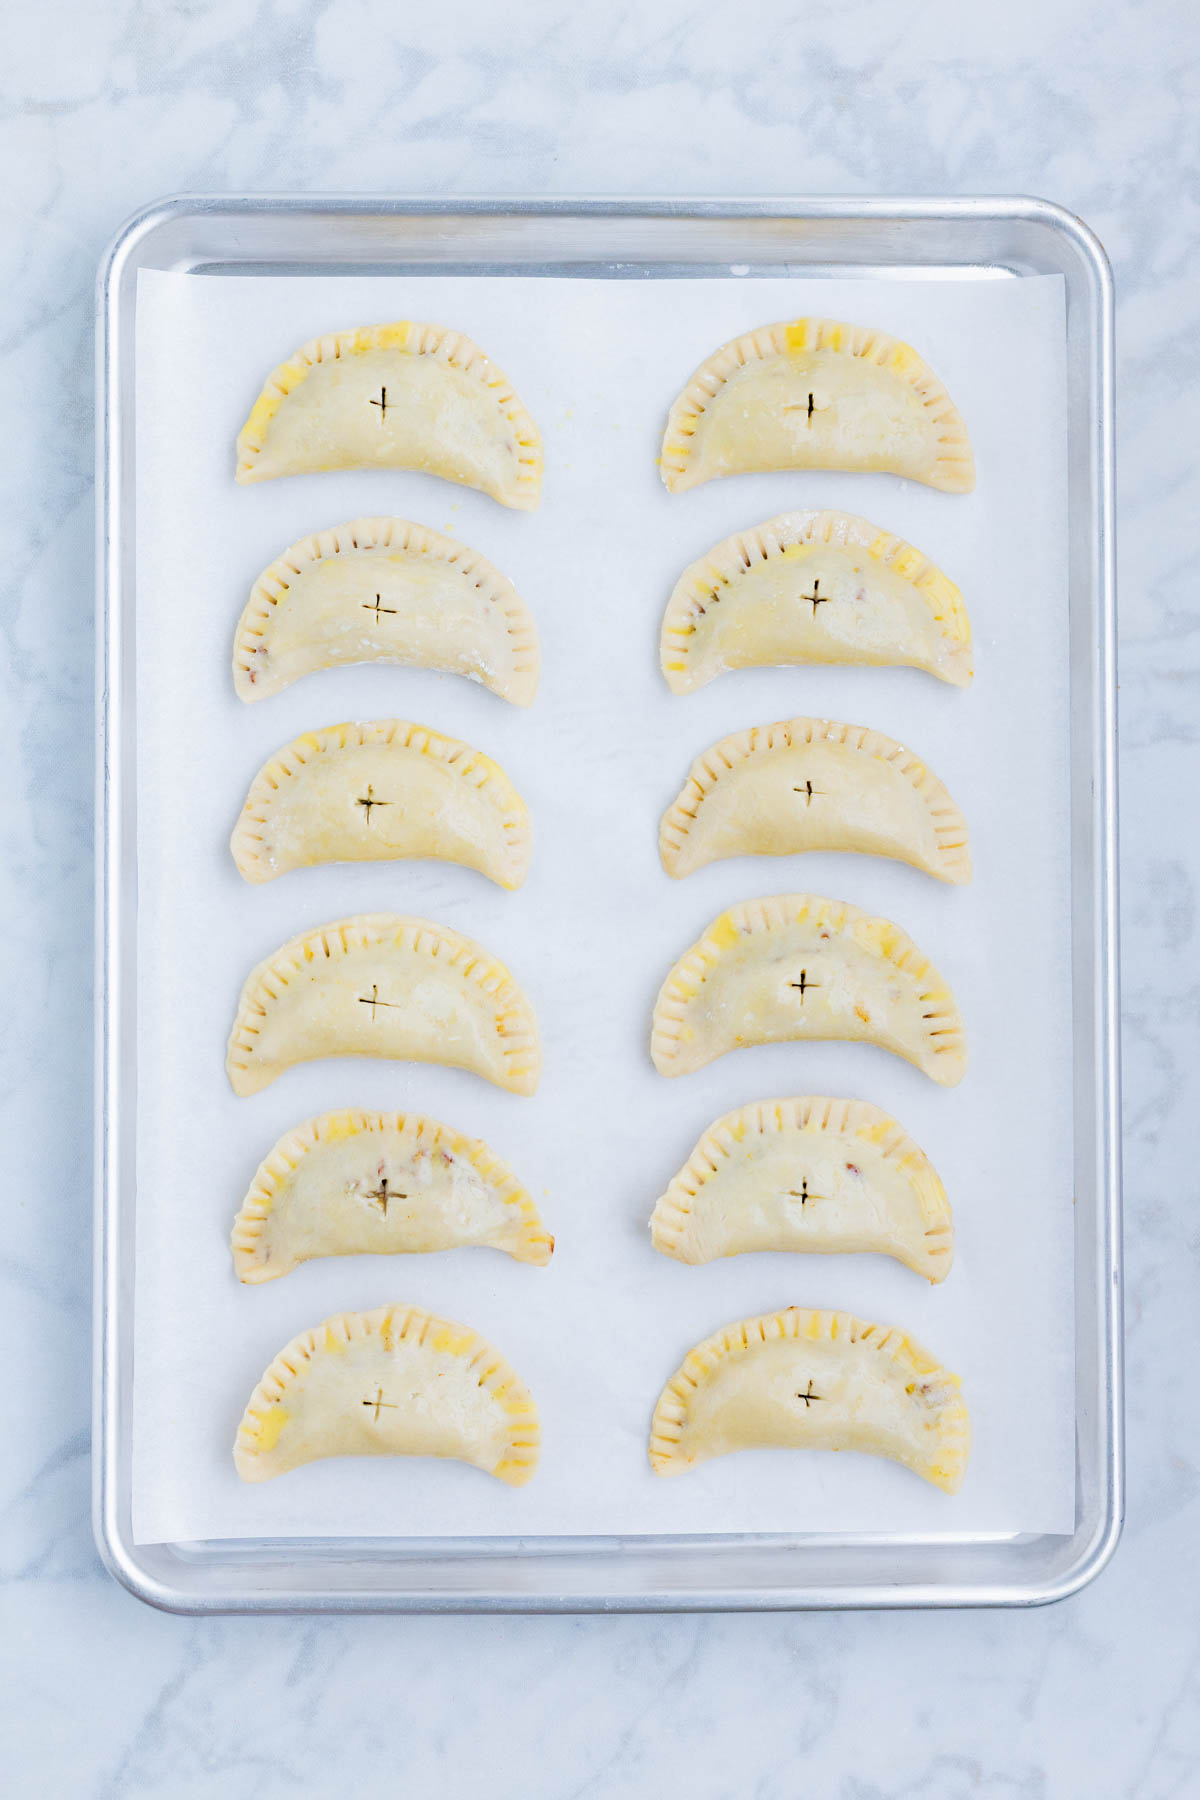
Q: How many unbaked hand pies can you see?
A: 12